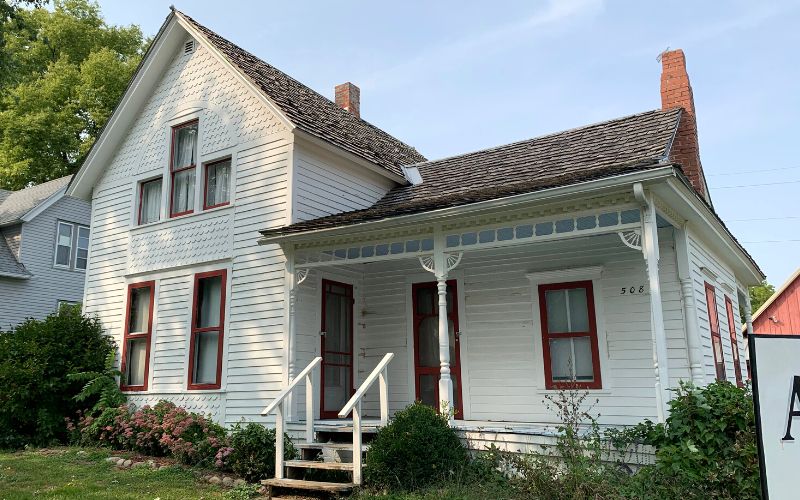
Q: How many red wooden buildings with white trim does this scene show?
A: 1